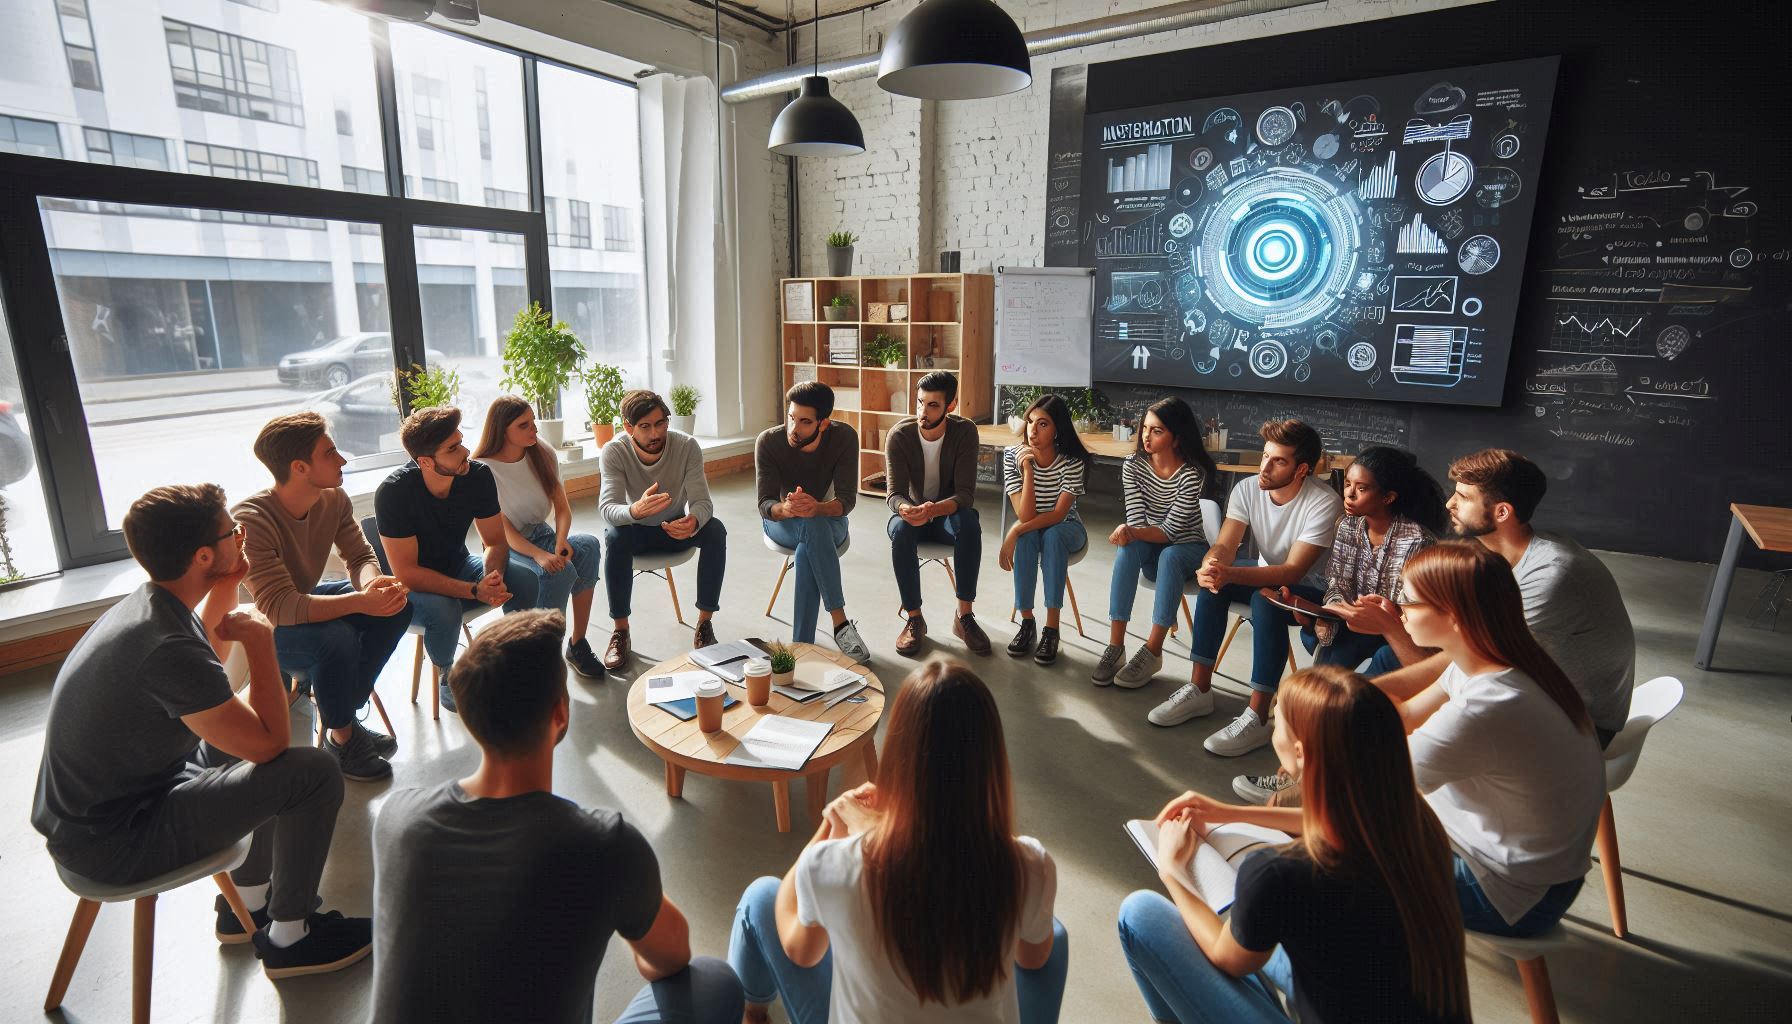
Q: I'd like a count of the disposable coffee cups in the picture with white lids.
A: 2